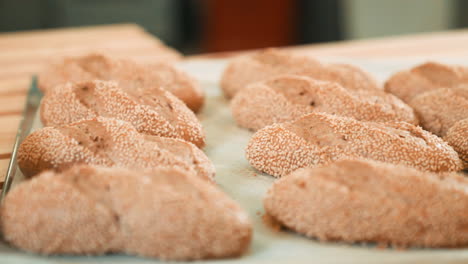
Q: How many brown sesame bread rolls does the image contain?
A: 11